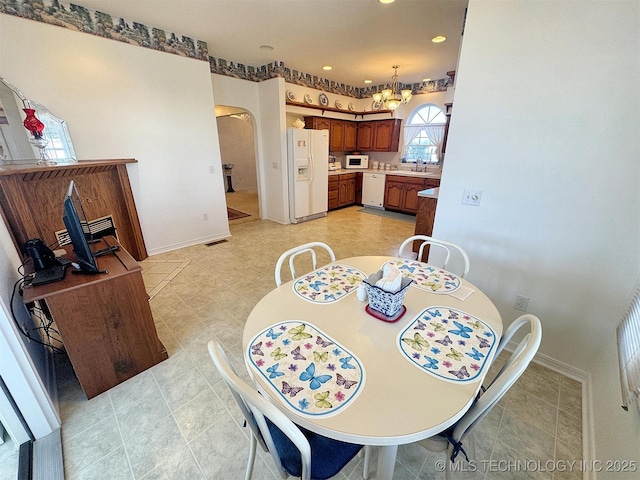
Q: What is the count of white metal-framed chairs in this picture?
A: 4